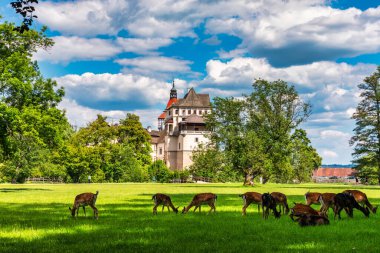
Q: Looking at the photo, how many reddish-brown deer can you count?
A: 9